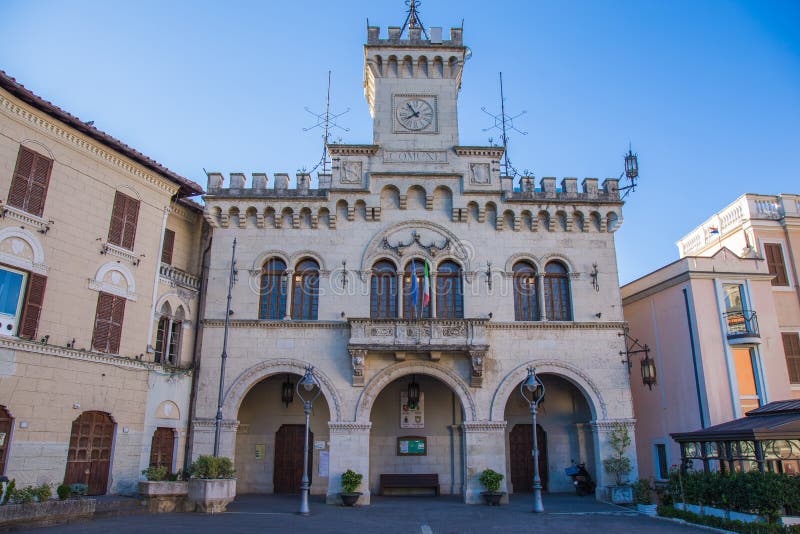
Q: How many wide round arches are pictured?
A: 3